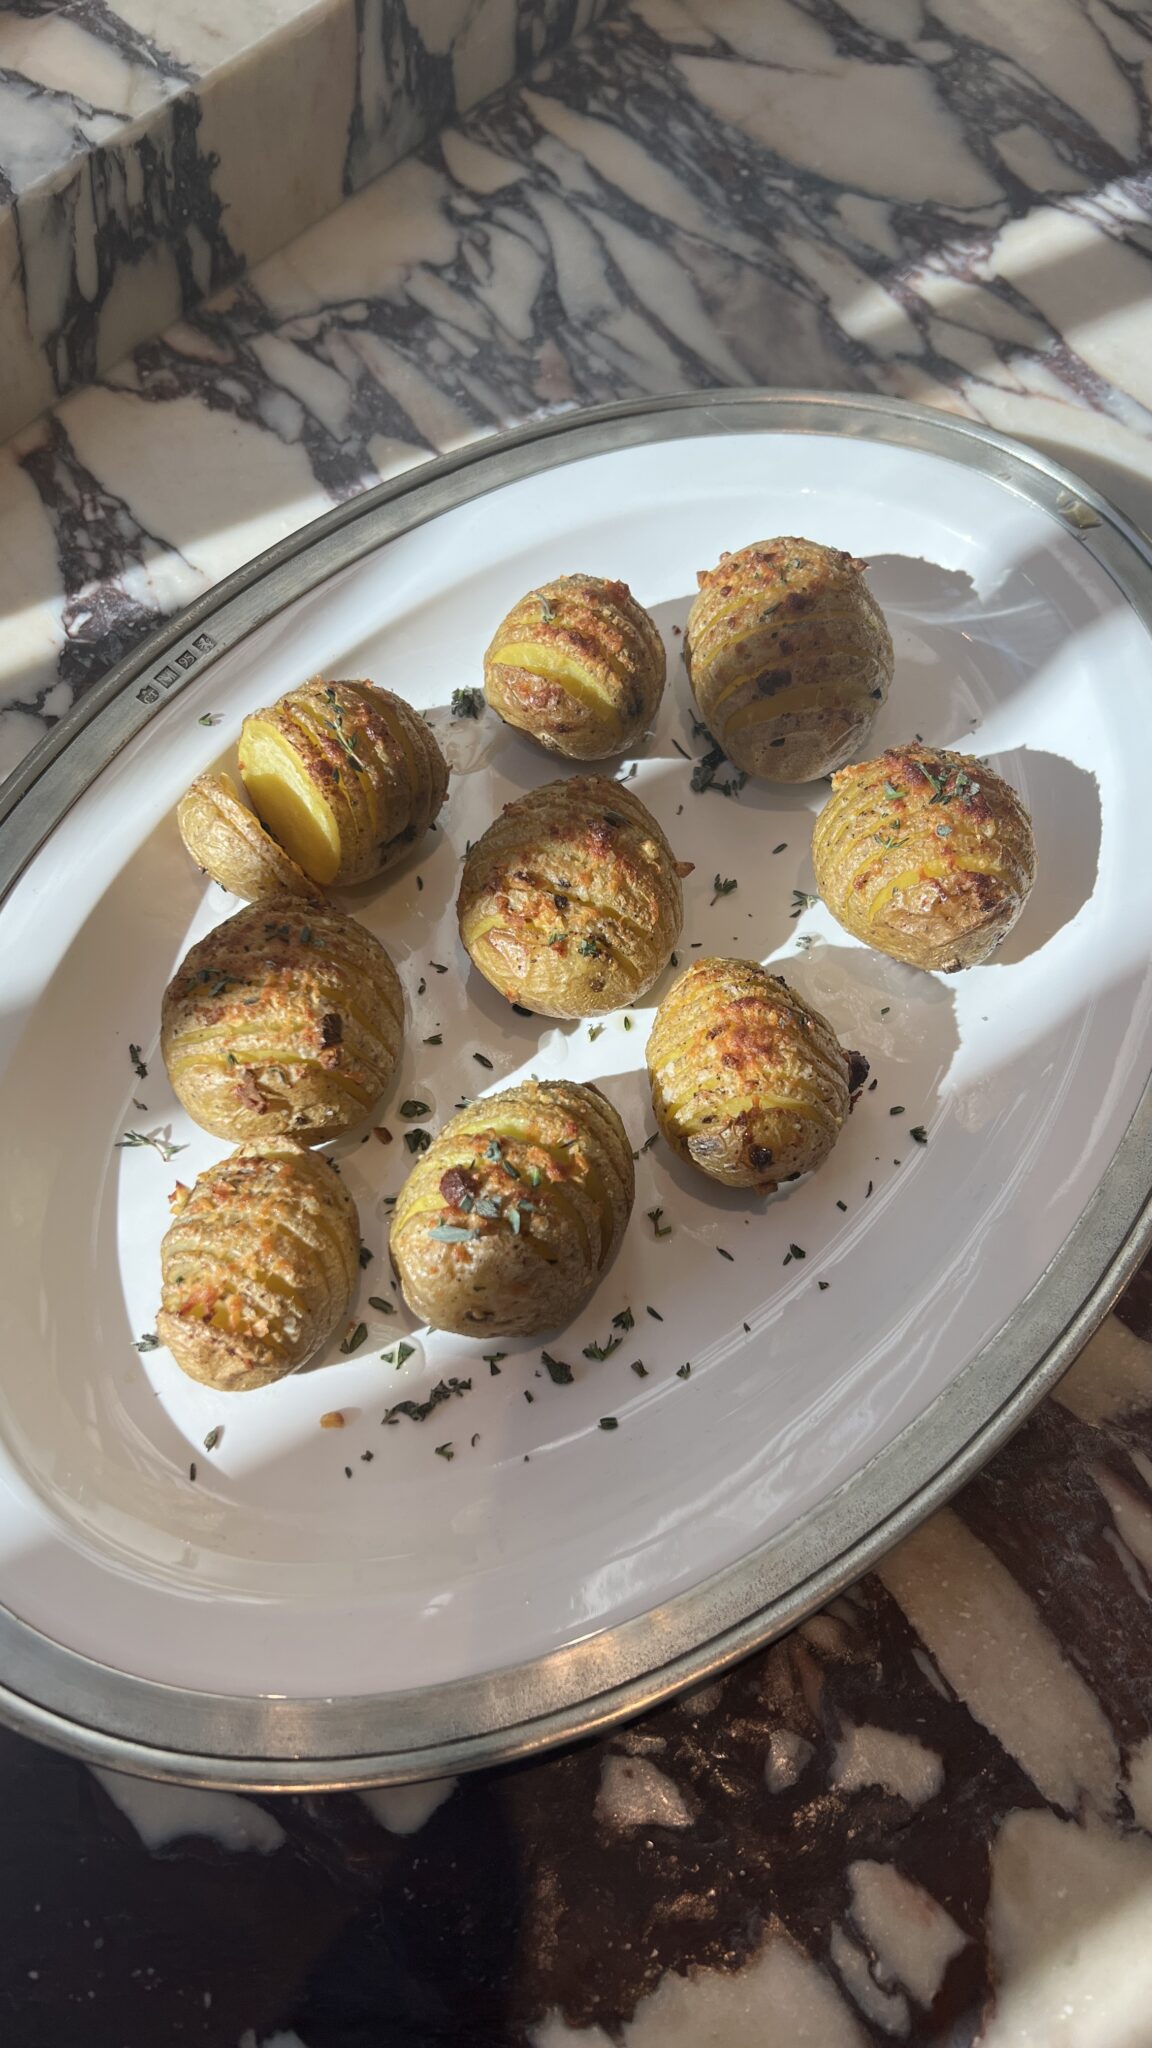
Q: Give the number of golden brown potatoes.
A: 9